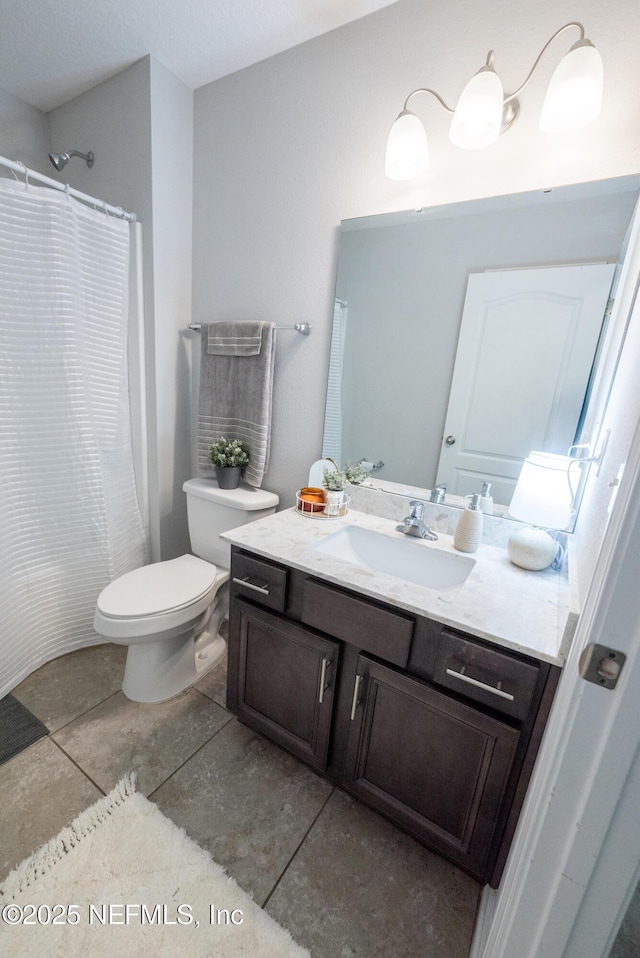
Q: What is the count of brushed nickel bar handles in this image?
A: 4